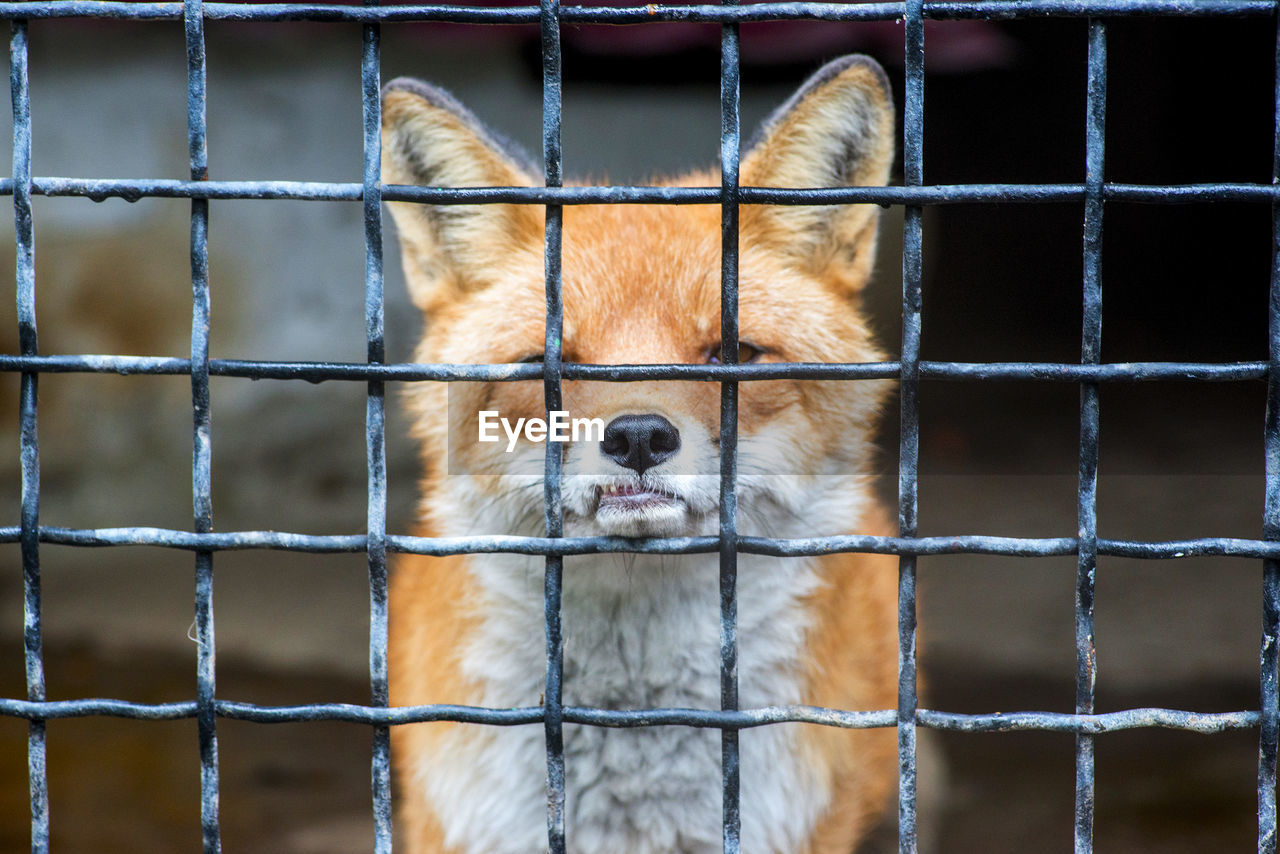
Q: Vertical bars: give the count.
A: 8